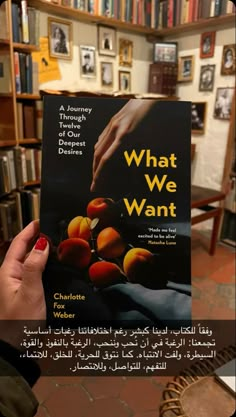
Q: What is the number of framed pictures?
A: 13